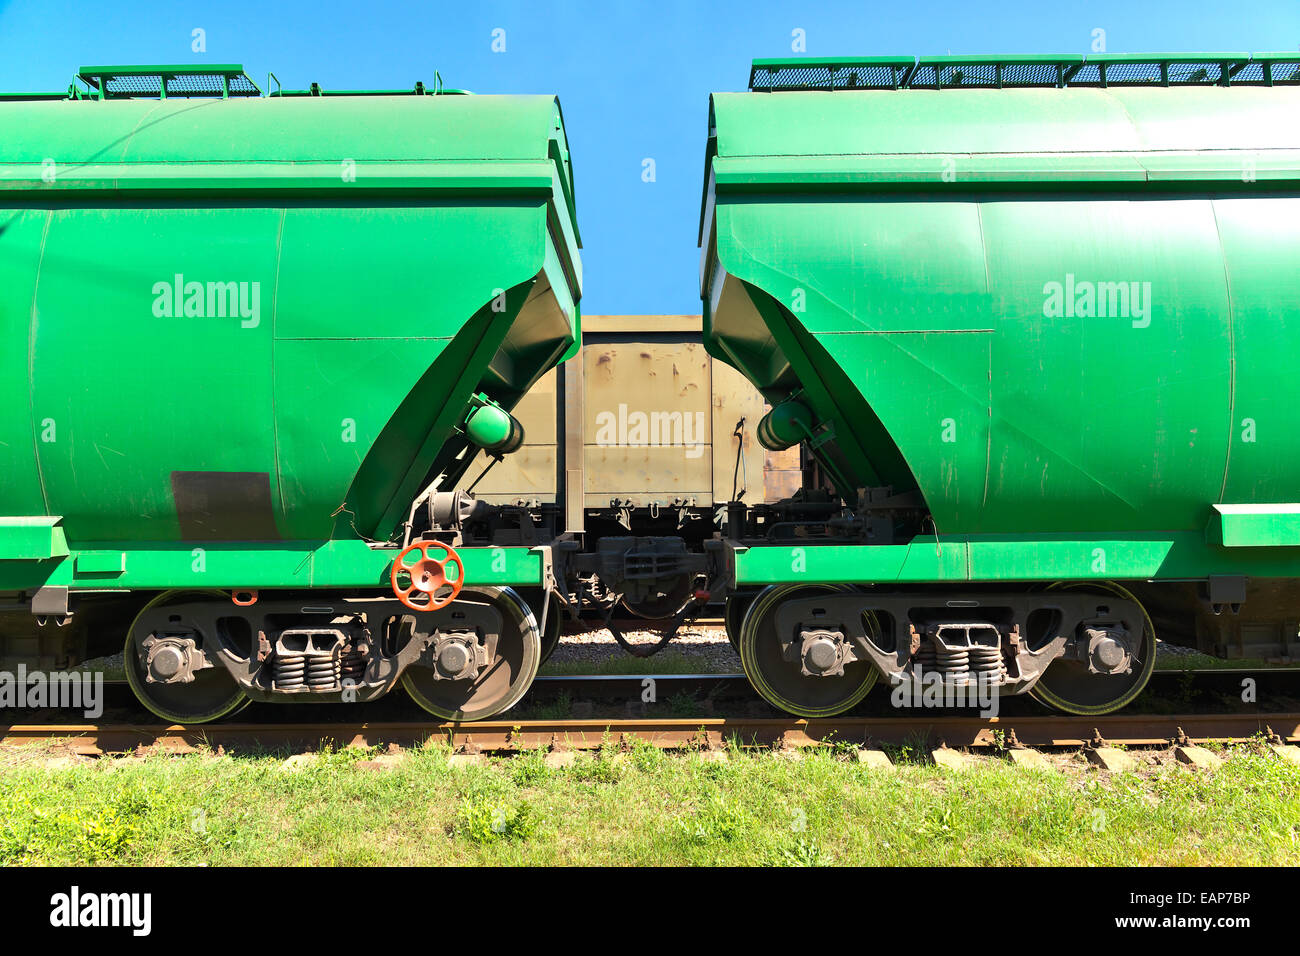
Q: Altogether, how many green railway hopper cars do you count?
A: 2